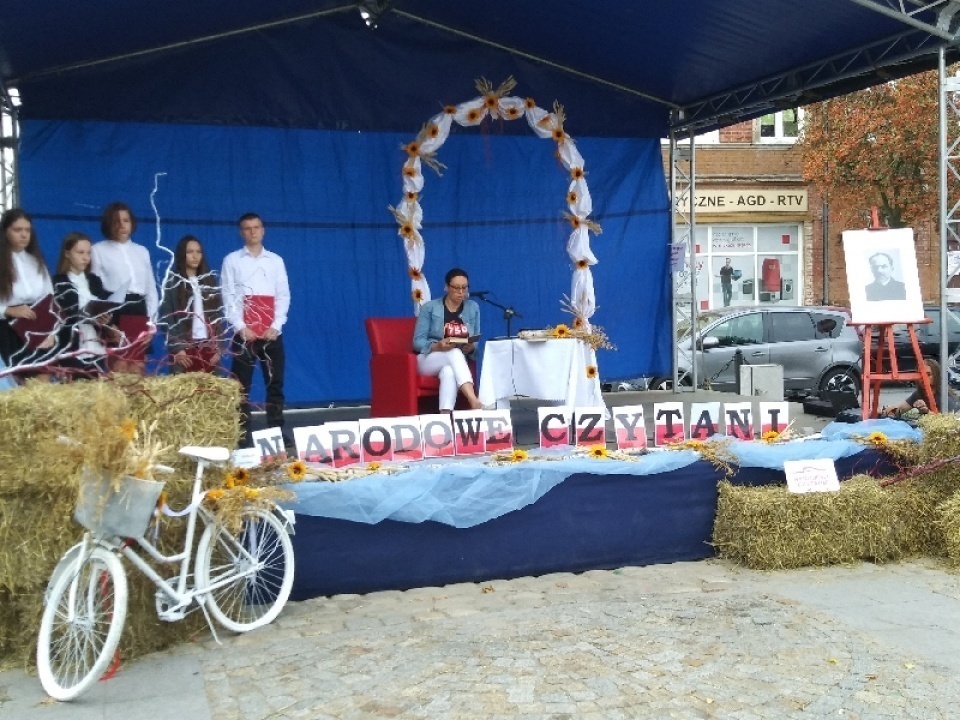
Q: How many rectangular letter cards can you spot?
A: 15